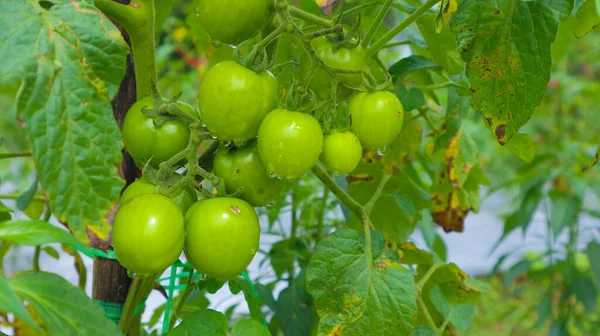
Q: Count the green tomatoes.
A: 11